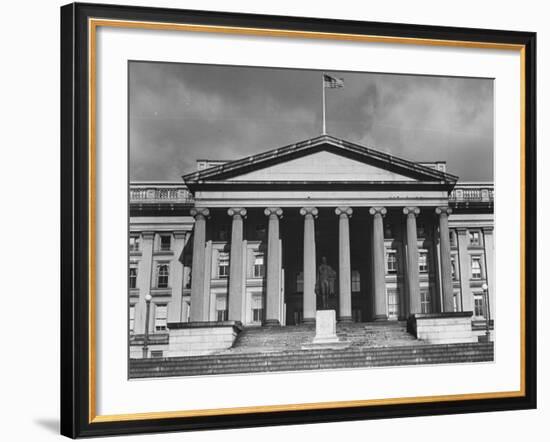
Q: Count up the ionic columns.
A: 8